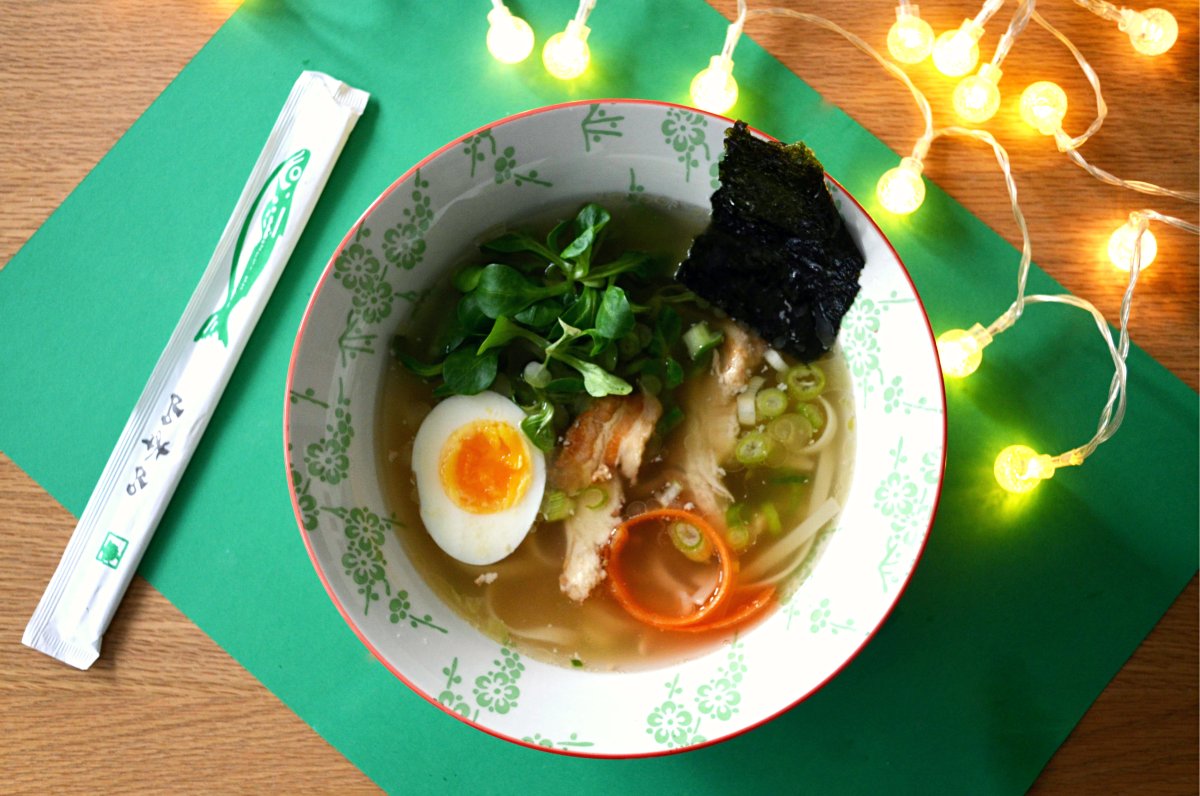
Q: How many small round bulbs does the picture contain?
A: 12